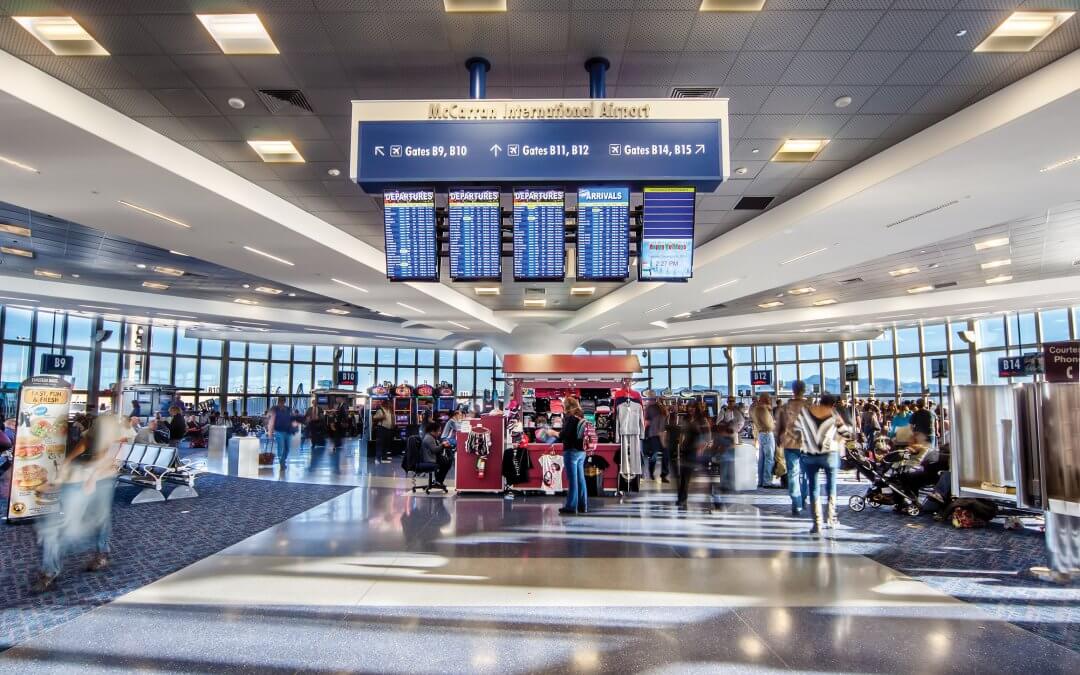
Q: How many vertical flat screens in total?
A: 5